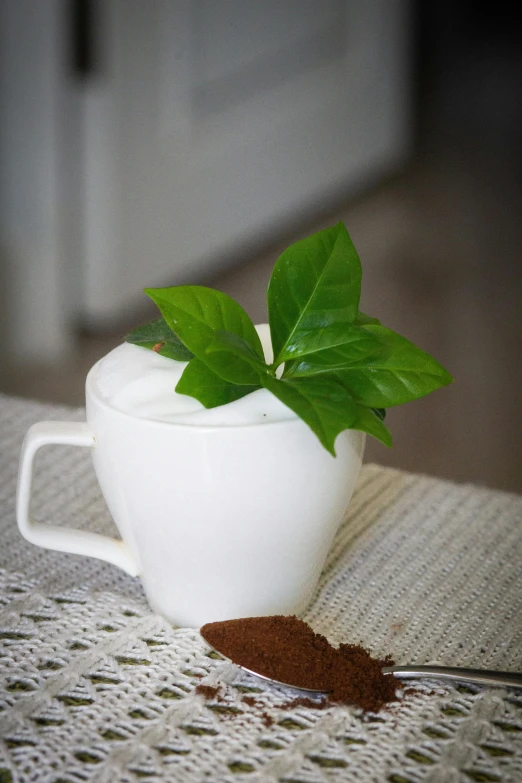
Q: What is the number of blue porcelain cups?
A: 0